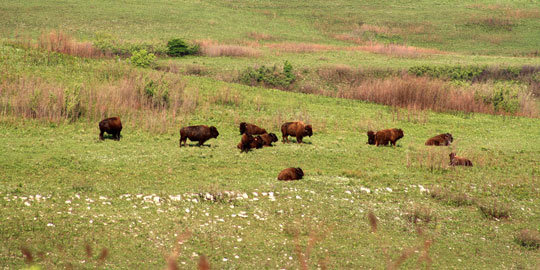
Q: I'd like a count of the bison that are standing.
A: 4